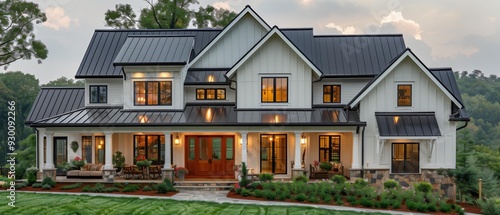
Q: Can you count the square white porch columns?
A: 6